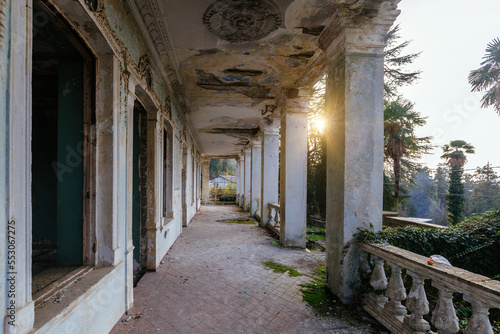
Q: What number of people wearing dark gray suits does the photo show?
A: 0